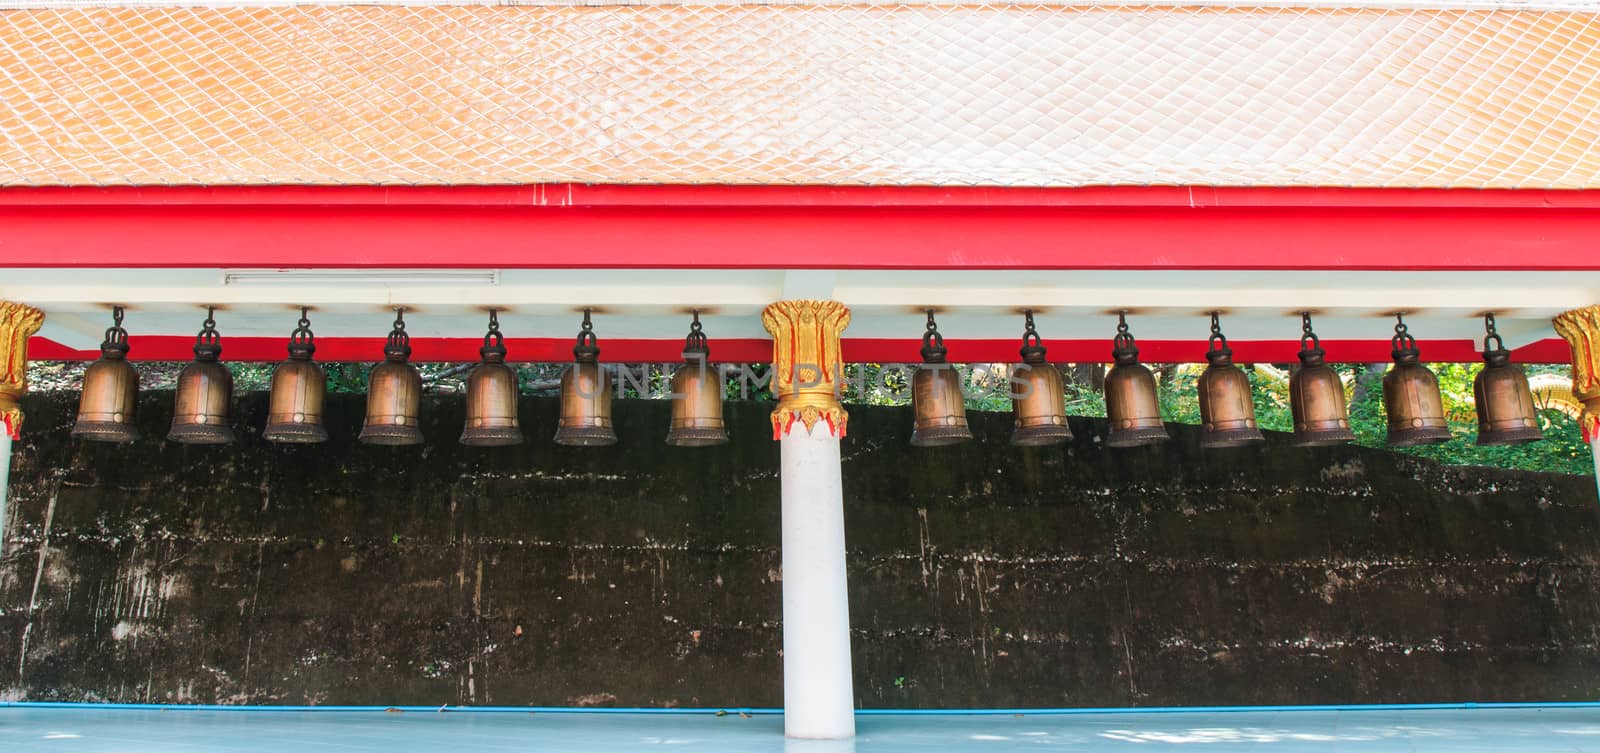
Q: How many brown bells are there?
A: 14